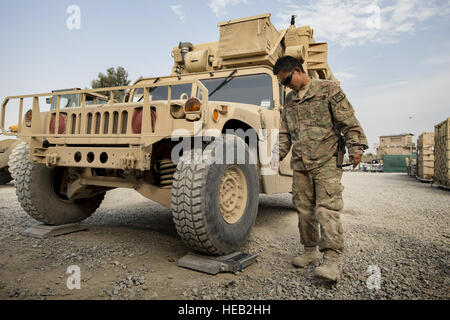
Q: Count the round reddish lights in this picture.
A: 2